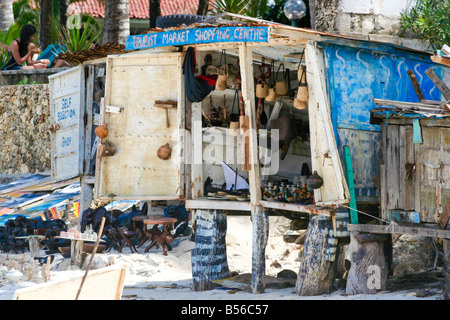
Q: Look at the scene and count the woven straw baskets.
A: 8